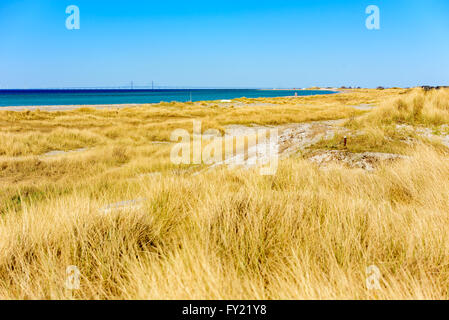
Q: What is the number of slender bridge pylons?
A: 2